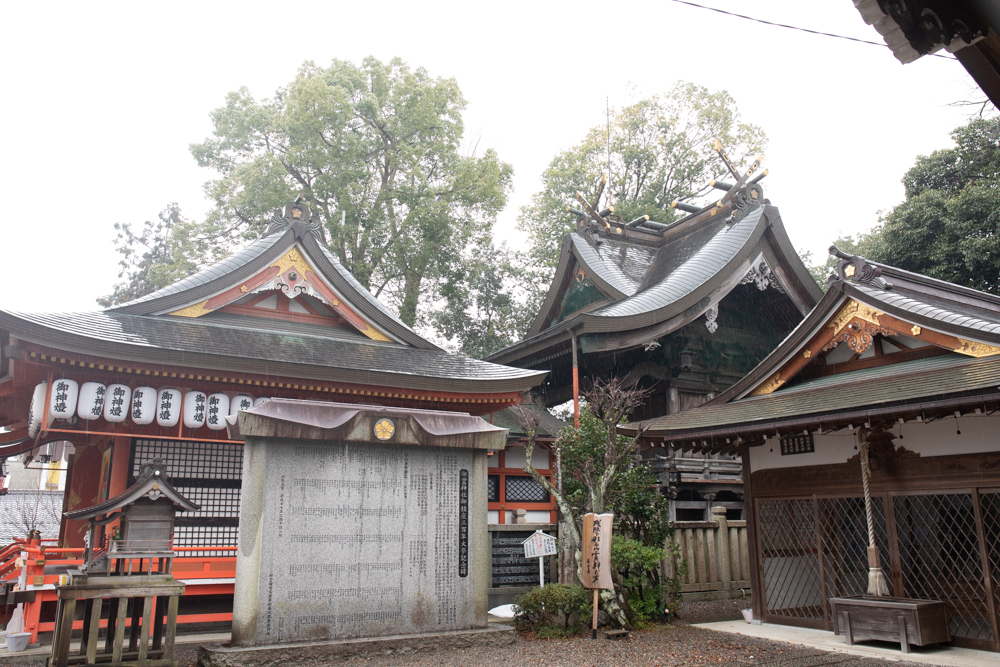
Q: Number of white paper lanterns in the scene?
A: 10